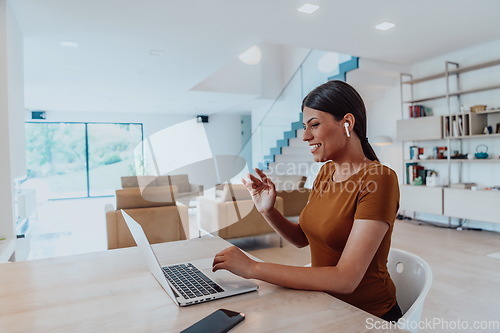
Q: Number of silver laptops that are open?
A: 1